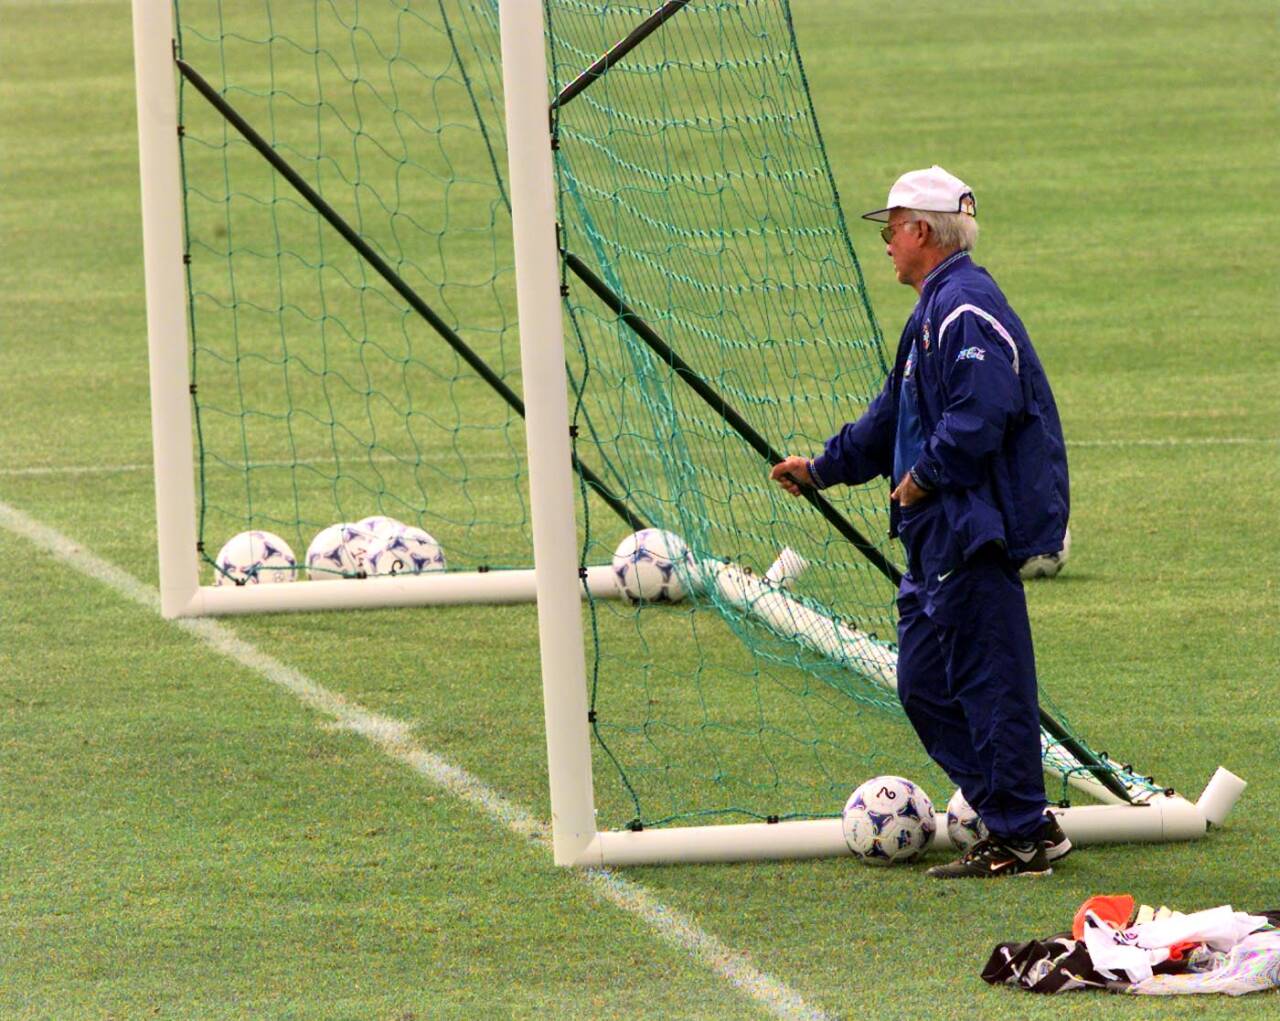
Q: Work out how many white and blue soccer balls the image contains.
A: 8